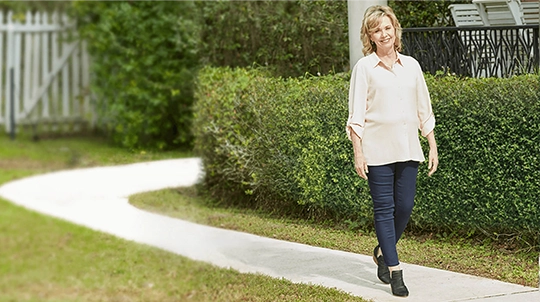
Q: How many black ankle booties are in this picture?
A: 2